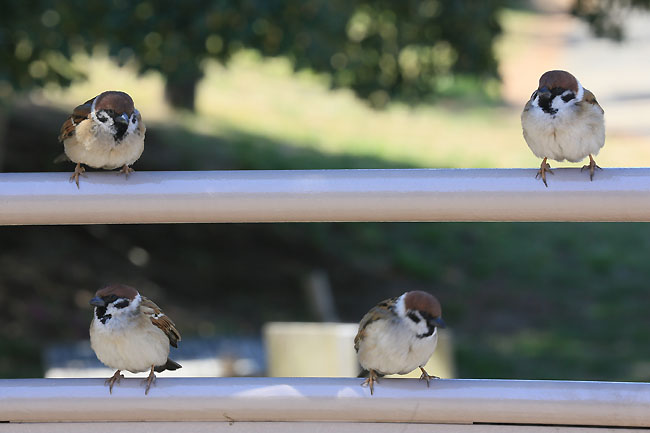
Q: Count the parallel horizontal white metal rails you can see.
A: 2